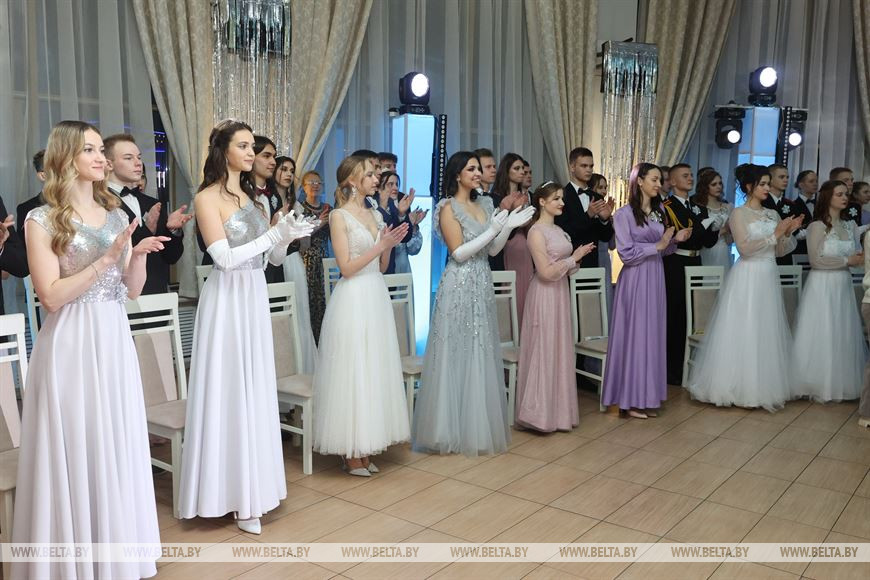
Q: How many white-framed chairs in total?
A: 13